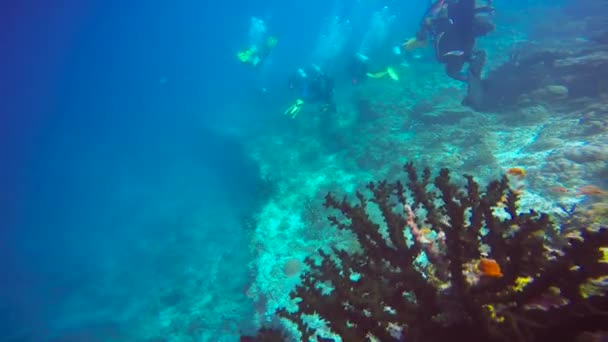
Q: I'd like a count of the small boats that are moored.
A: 0